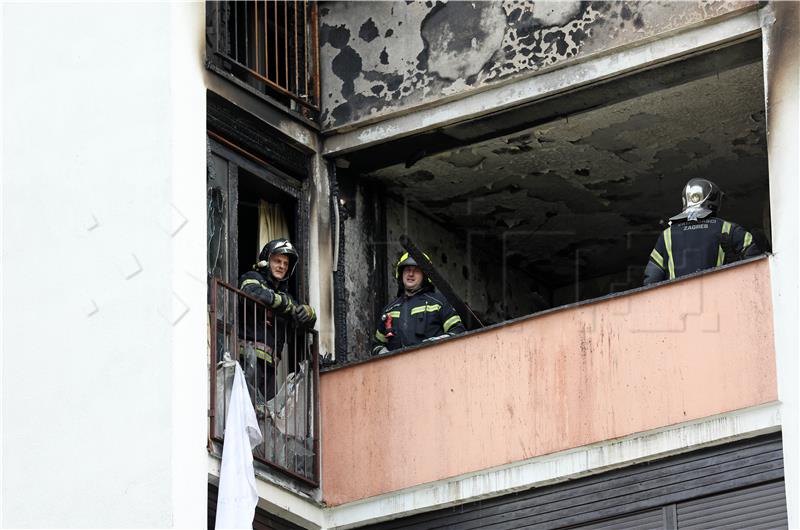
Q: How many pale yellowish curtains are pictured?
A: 1